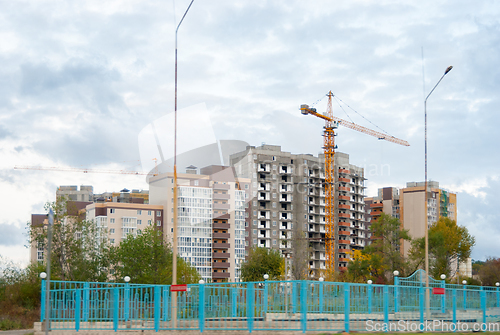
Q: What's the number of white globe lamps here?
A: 10